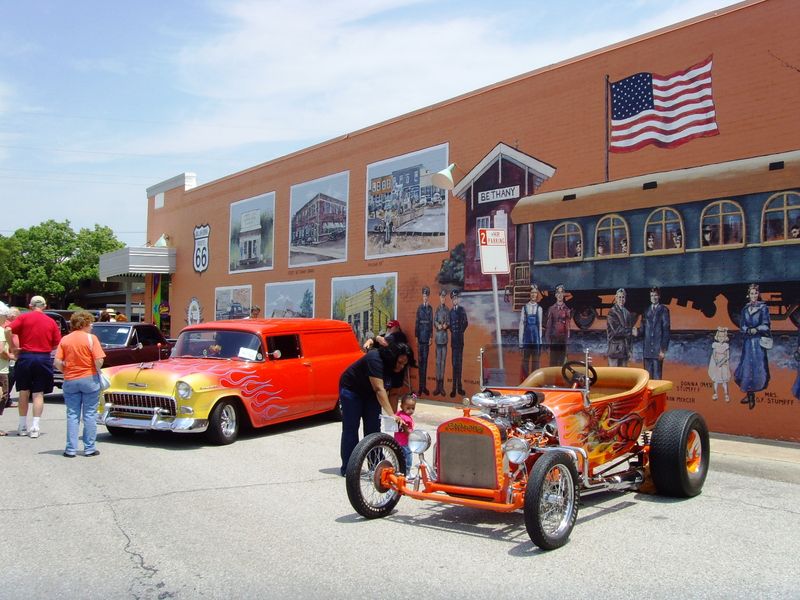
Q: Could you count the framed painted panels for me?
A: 6